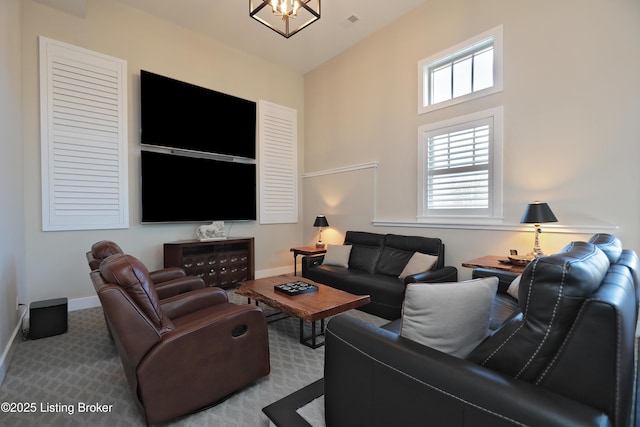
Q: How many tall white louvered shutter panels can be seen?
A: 2